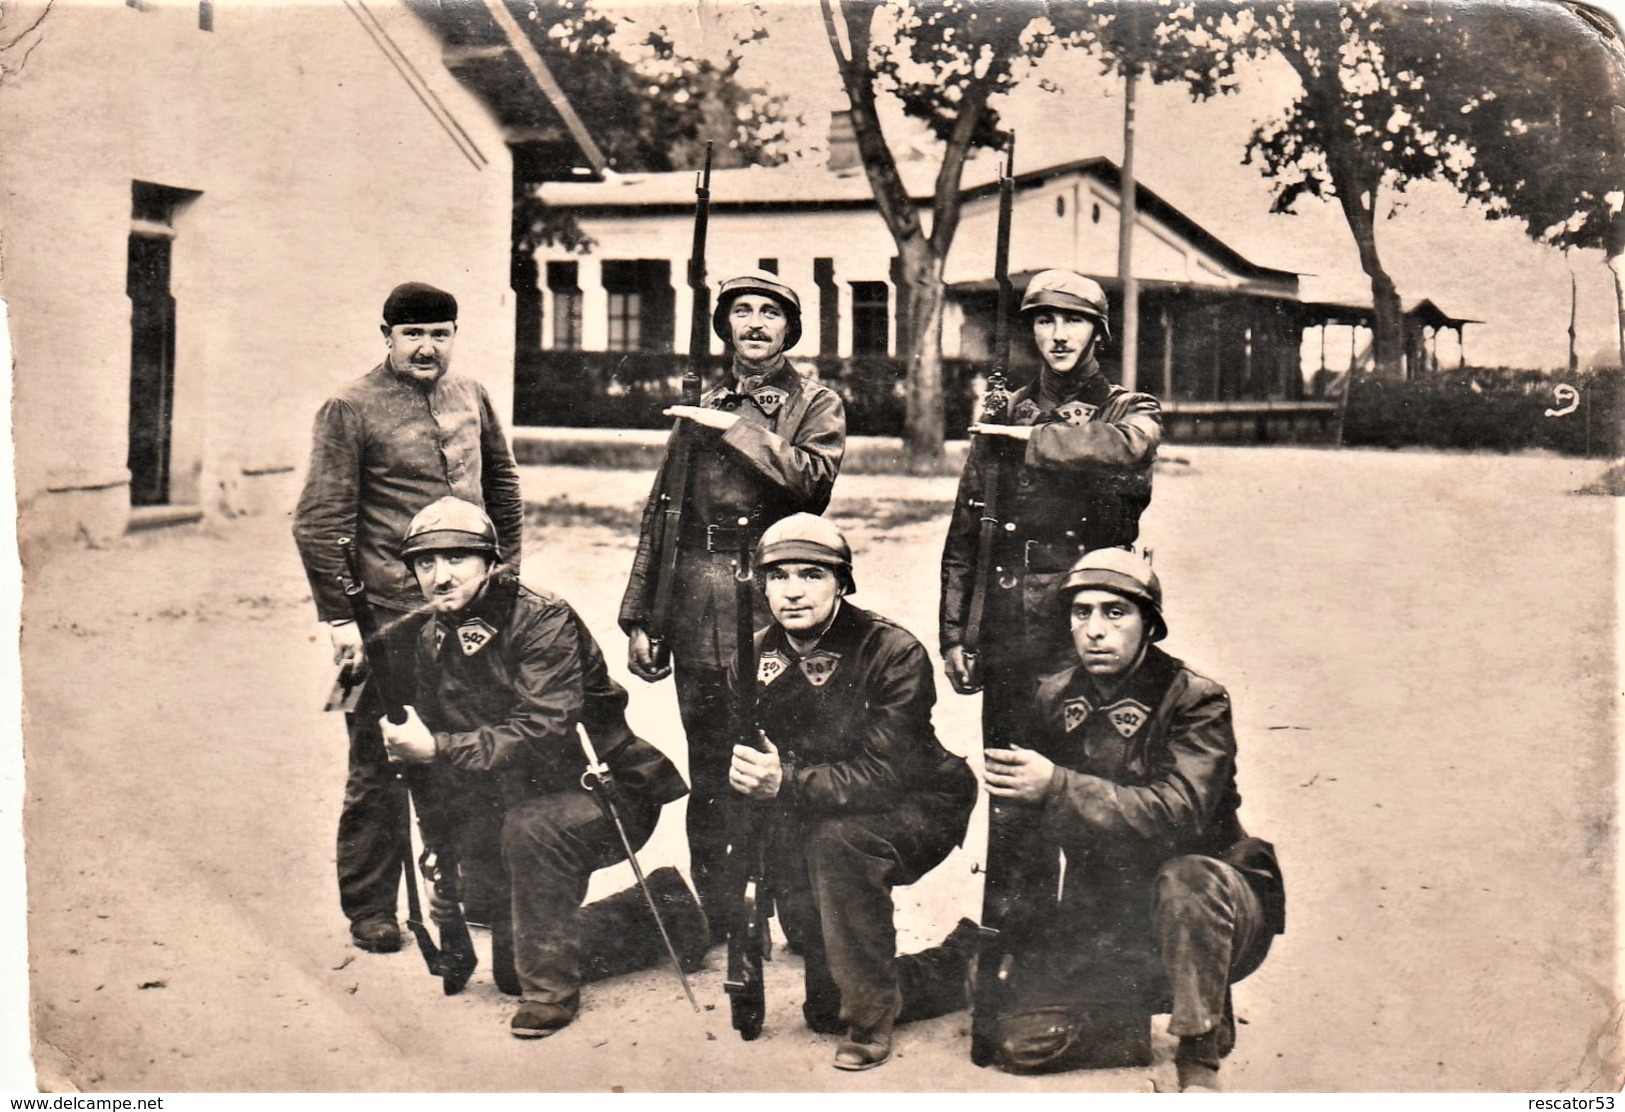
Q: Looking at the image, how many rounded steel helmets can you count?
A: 5